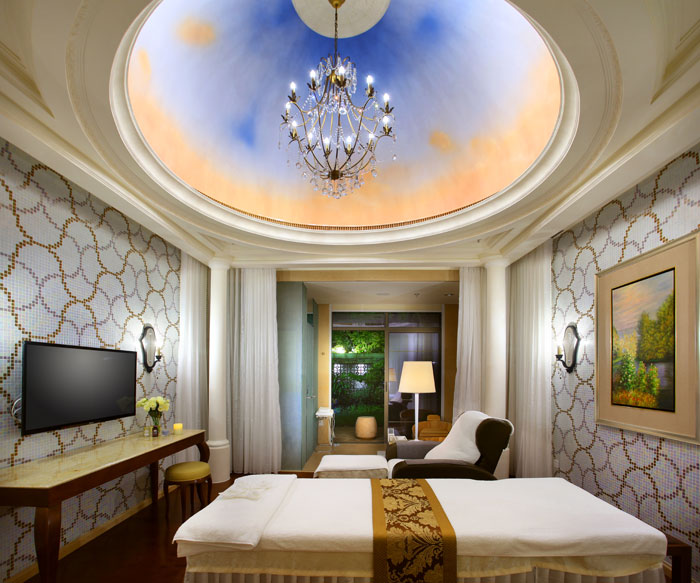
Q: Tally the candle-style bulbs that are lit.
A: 14